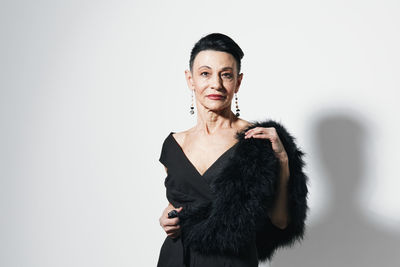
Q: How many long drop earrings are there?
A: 2